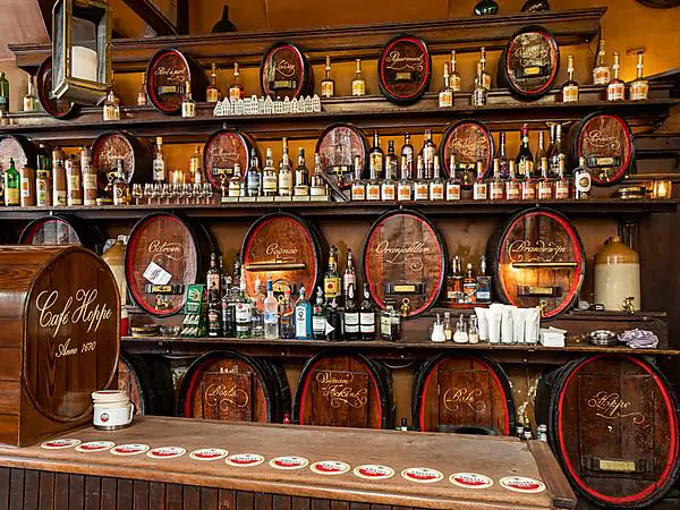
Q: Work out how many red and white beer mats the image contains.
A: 12